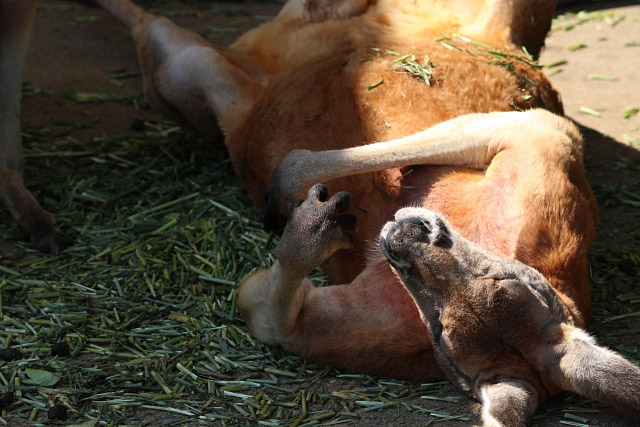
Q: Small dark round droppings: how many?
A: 4